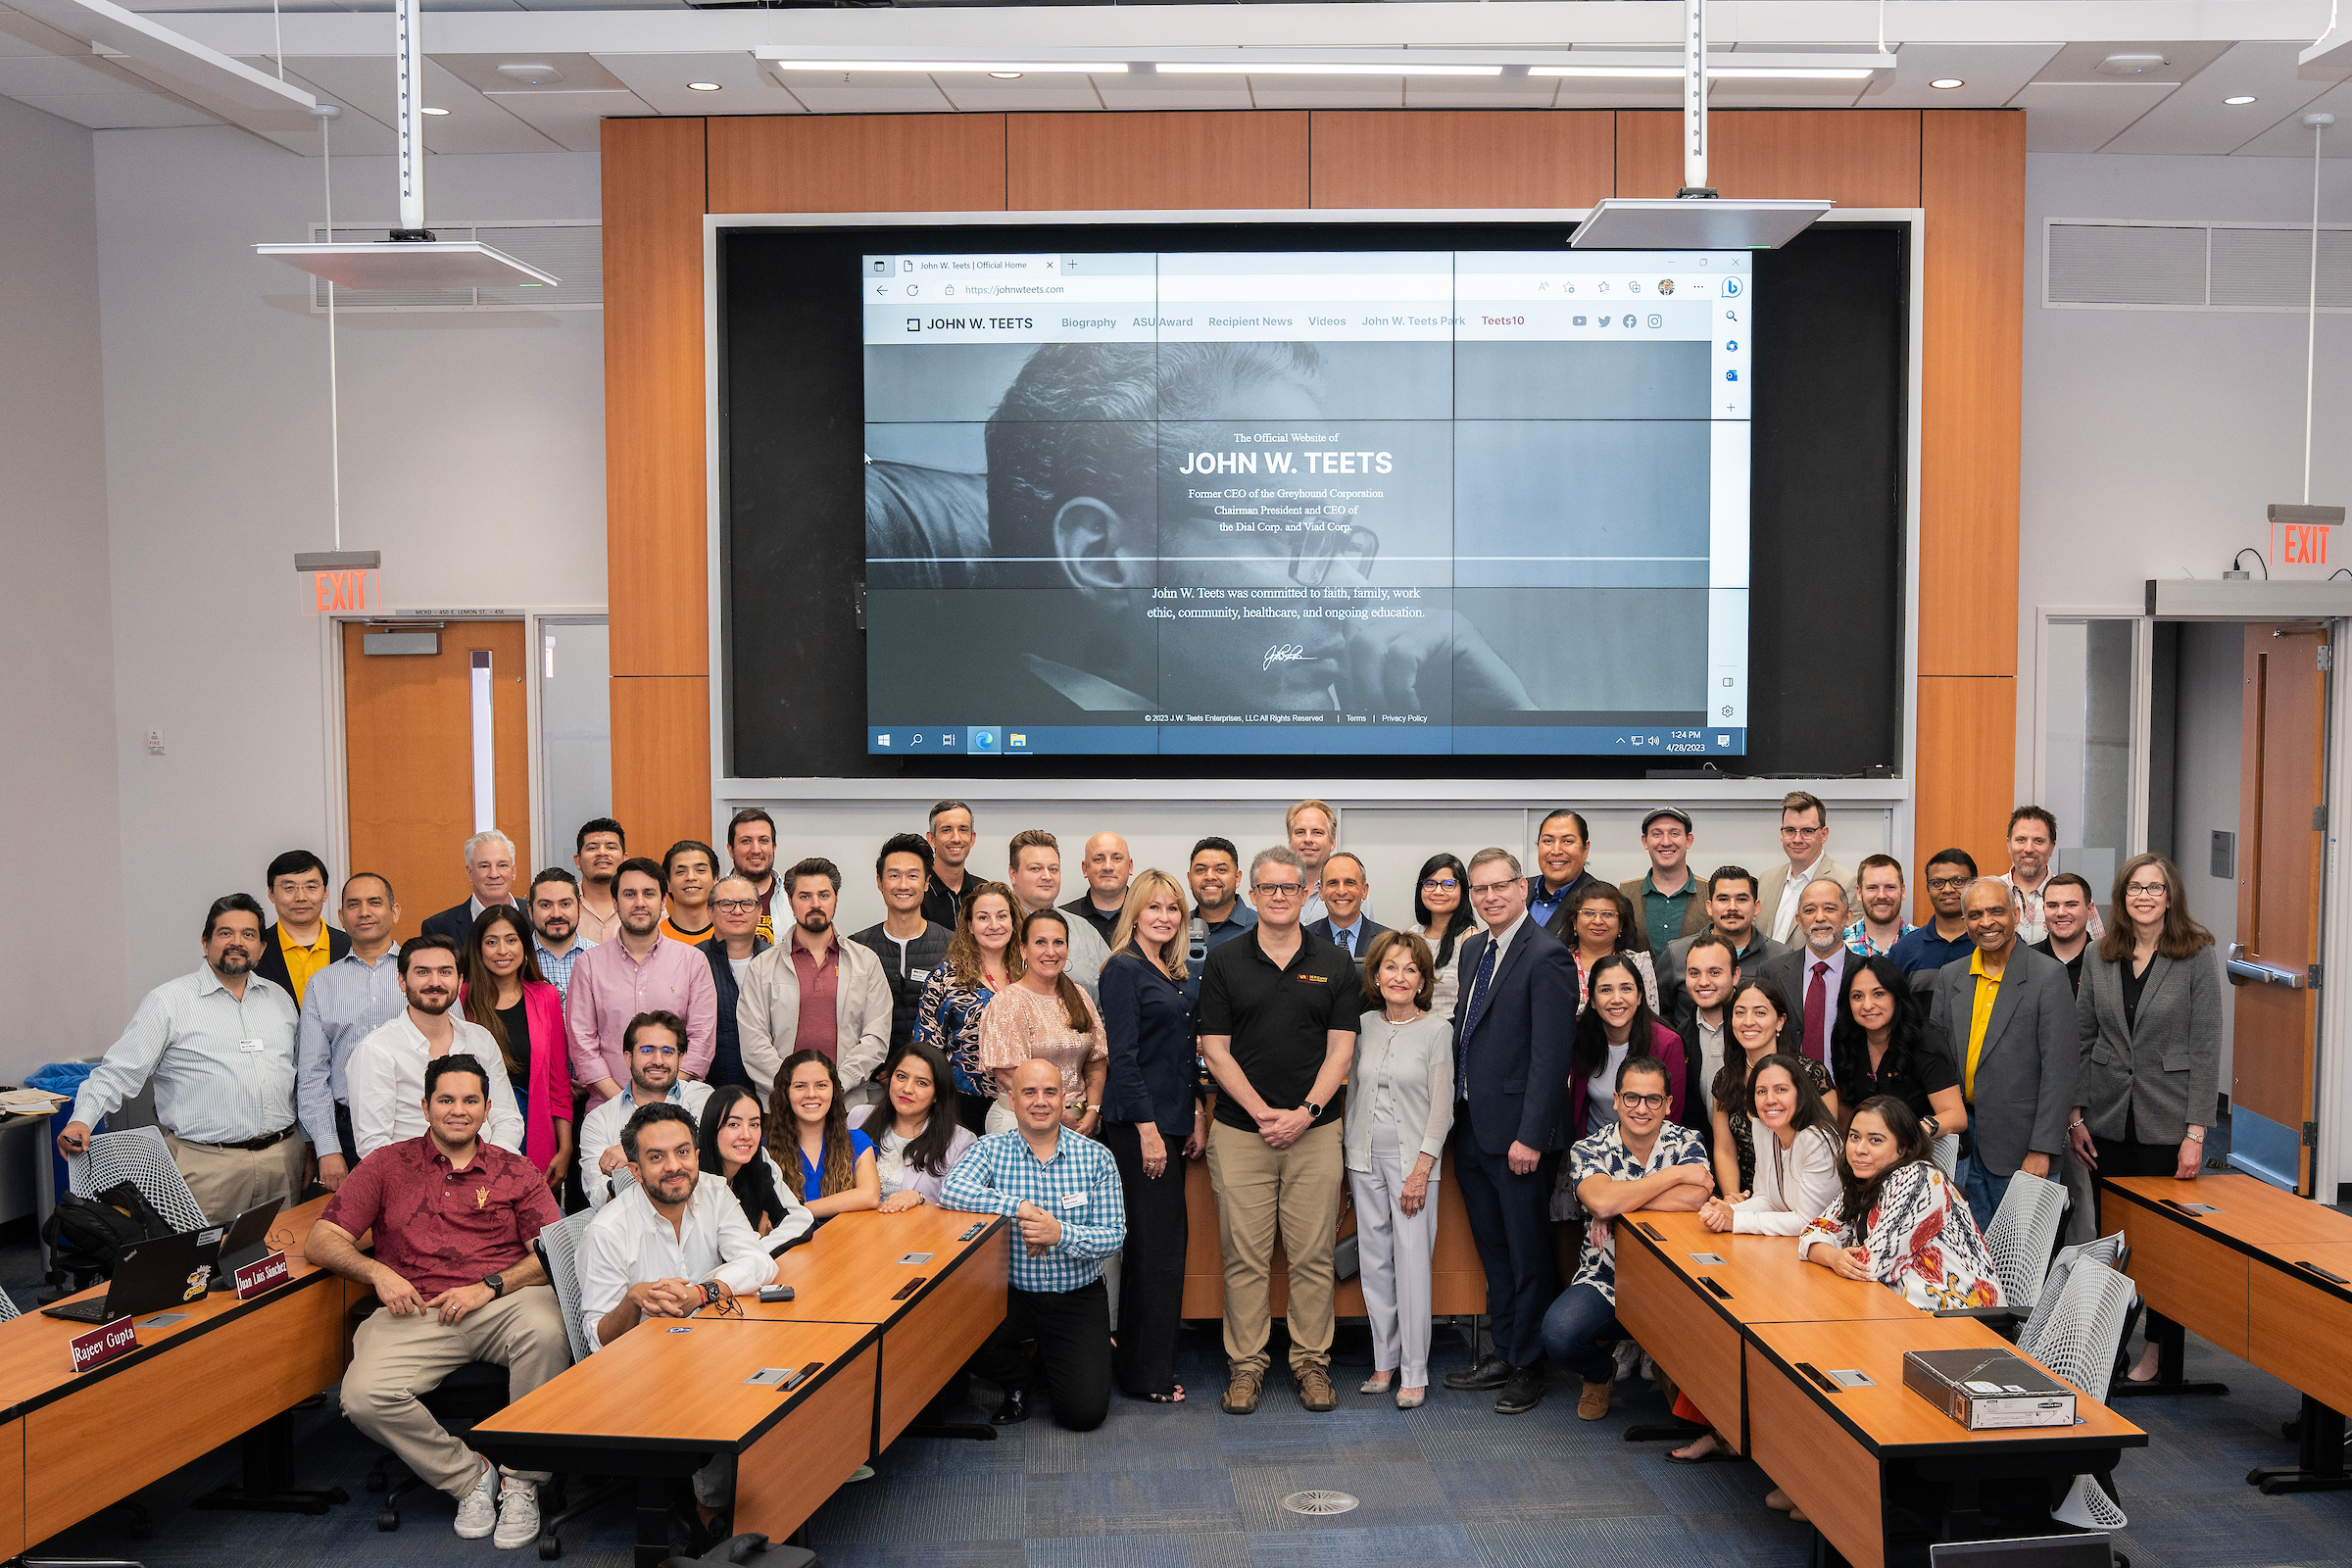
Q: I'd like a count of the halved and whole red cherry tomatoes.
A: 0